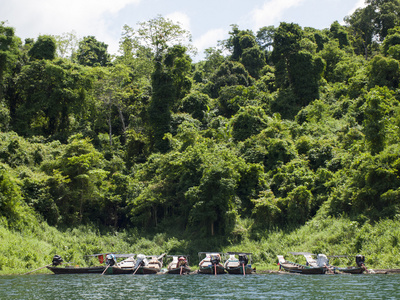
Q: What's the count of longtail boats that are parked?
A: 8